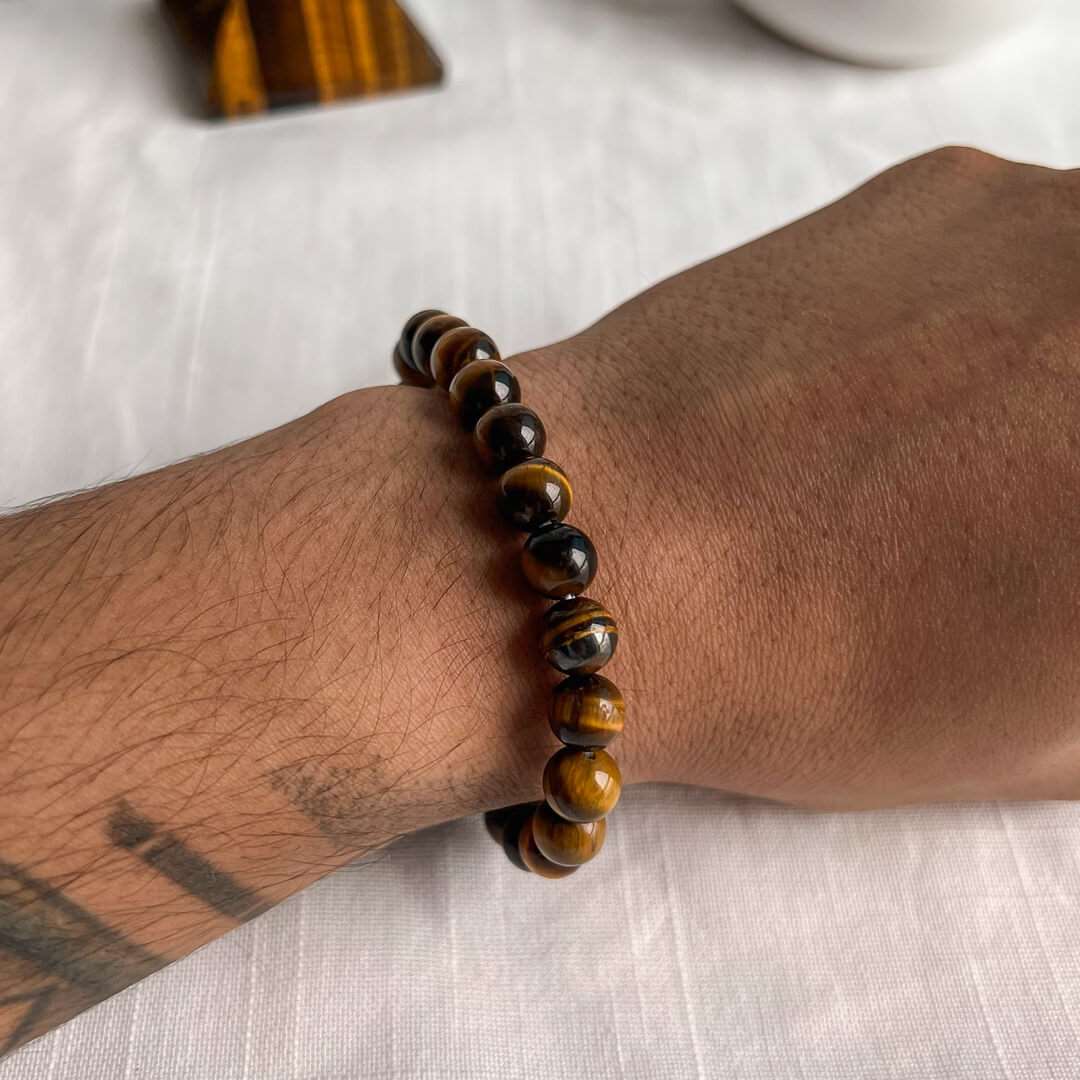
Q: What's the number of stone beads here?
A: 15